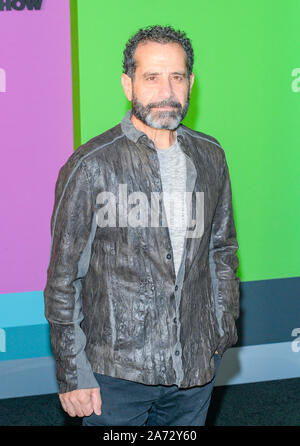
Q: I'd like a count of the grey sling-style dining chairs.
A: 0